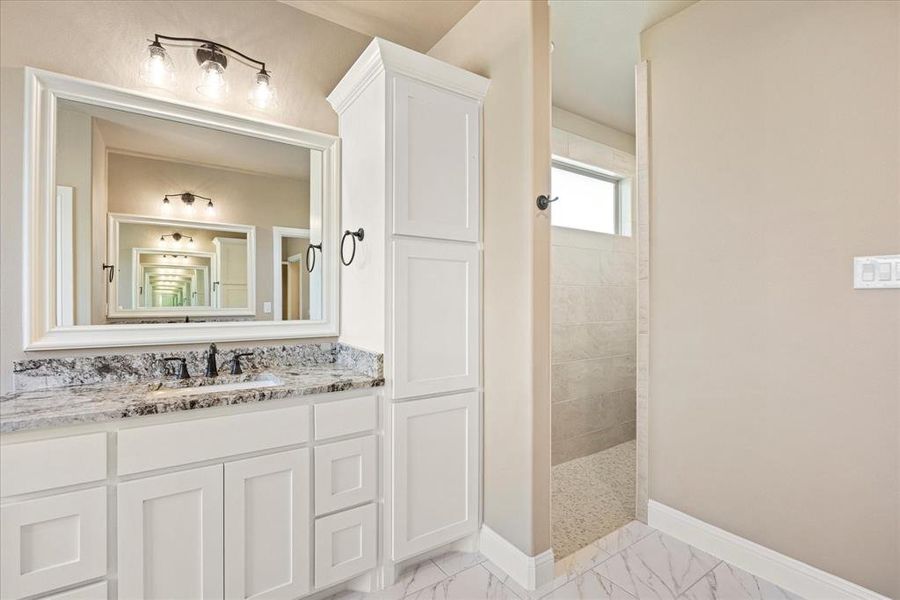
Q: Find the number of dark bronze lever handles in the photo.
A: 2